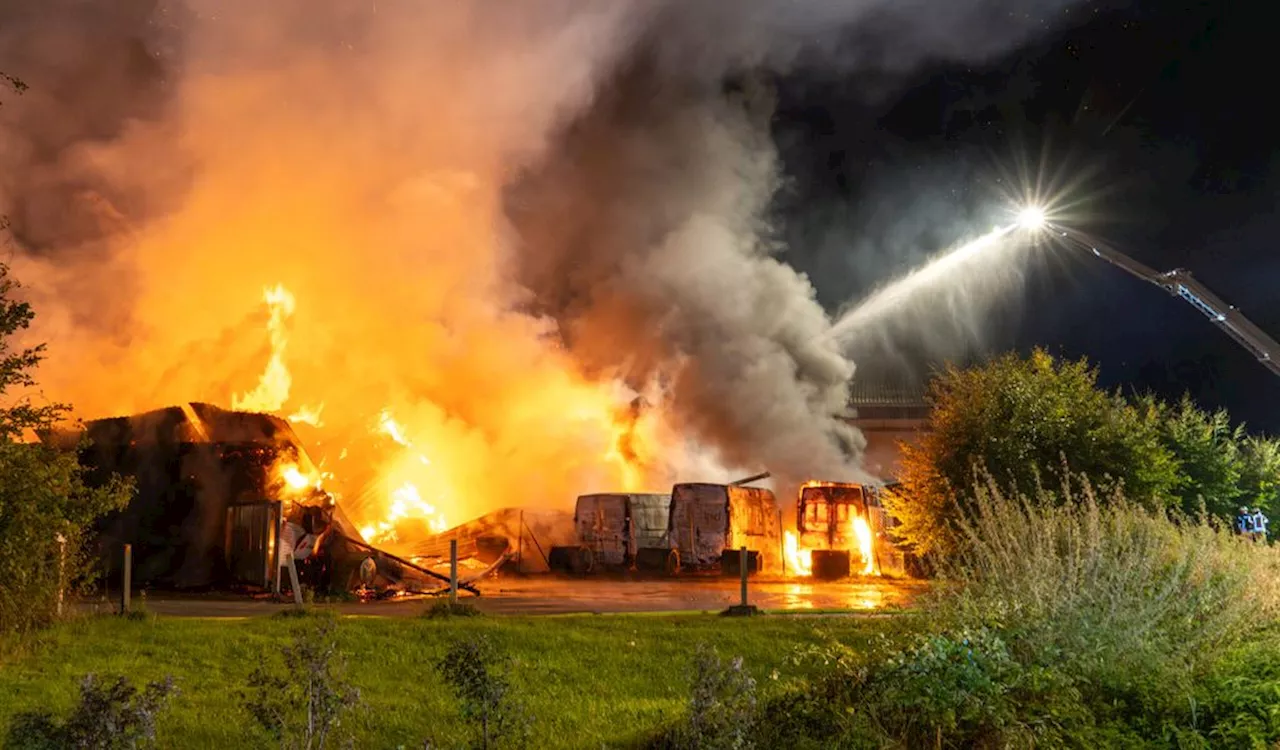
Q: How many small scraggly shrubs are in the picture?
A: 4